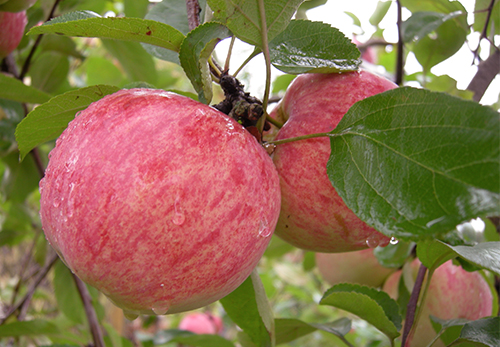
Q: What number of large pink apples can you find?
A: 2